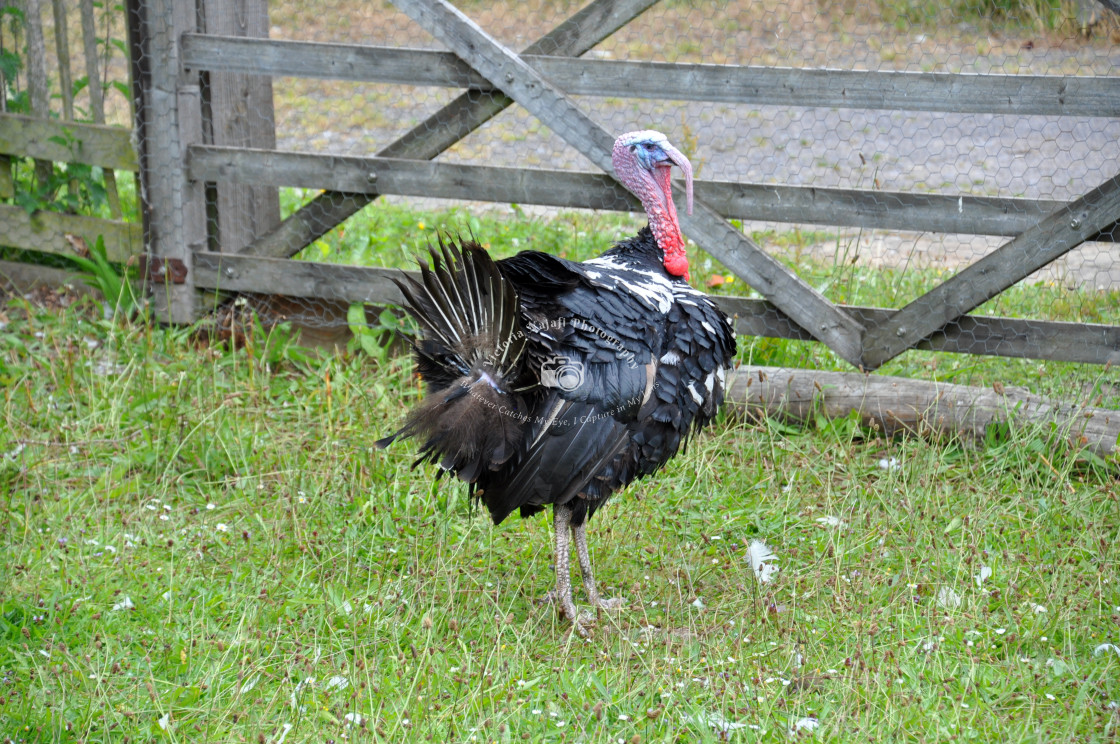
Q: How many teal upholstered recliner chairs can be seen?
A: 0